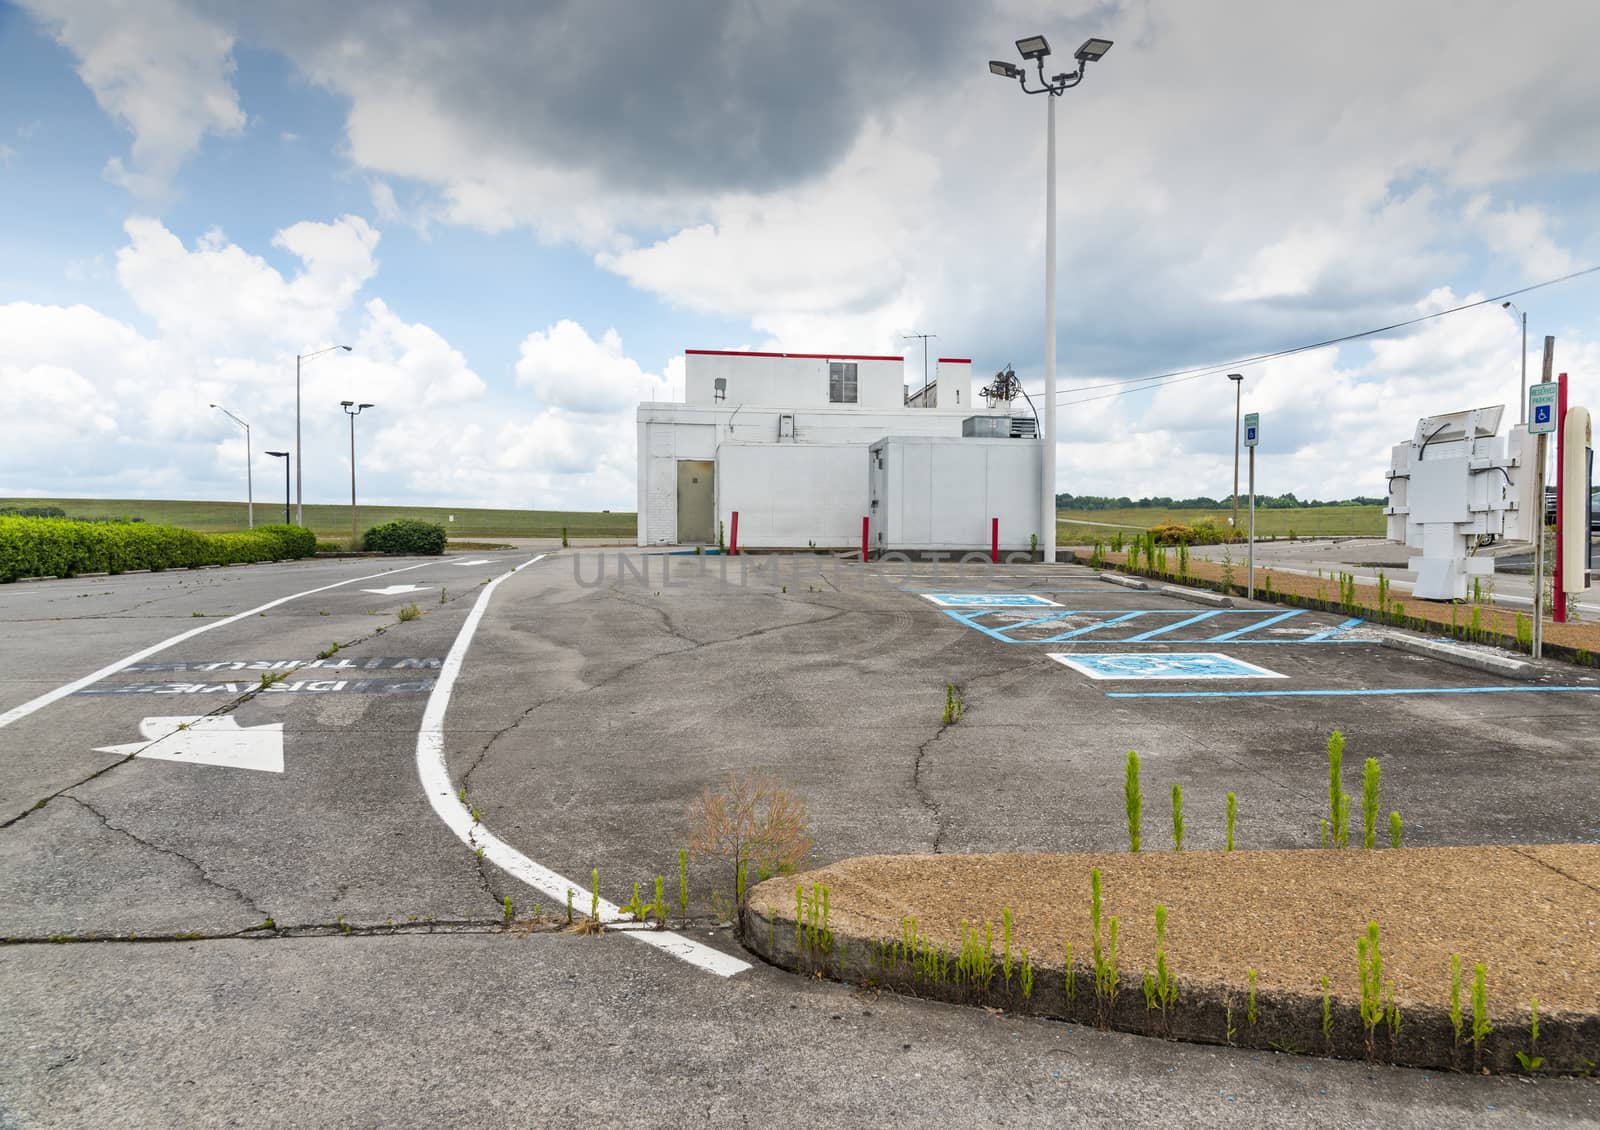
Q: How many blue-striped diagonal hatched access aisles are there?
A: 1